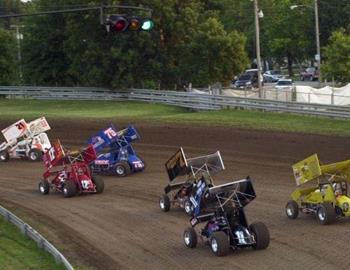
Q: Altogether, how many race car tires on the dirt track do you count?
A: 13